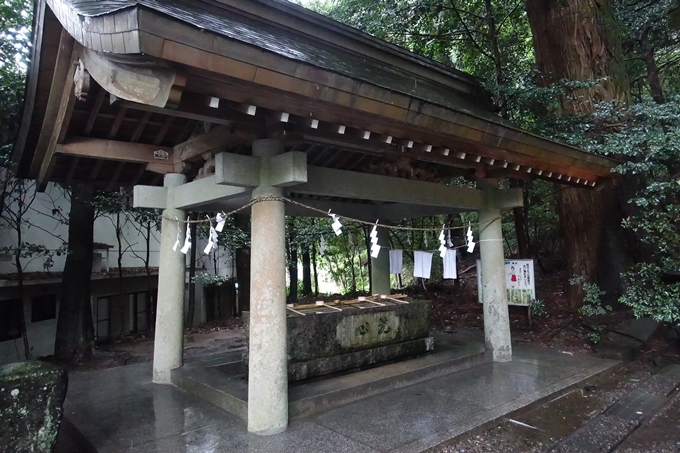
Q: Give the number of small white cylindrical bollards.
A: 0